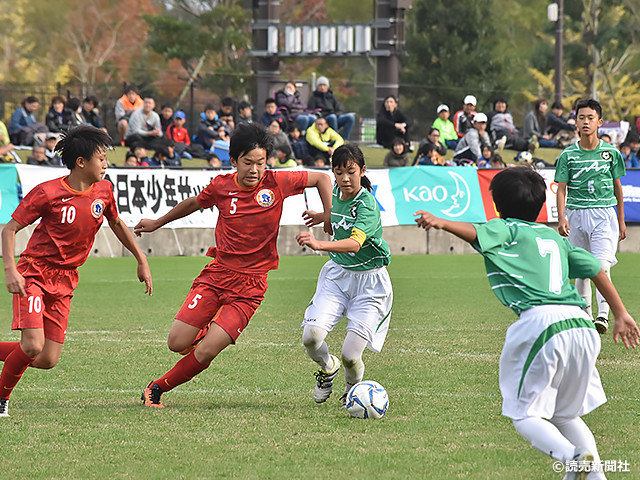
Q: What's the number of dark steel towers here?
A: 2